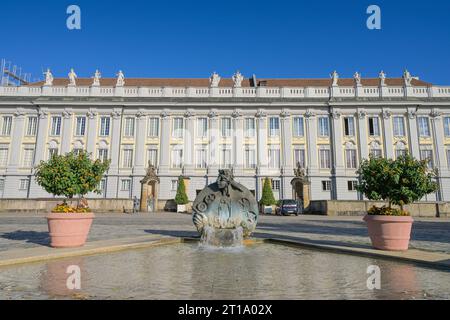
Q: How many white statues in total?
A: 10